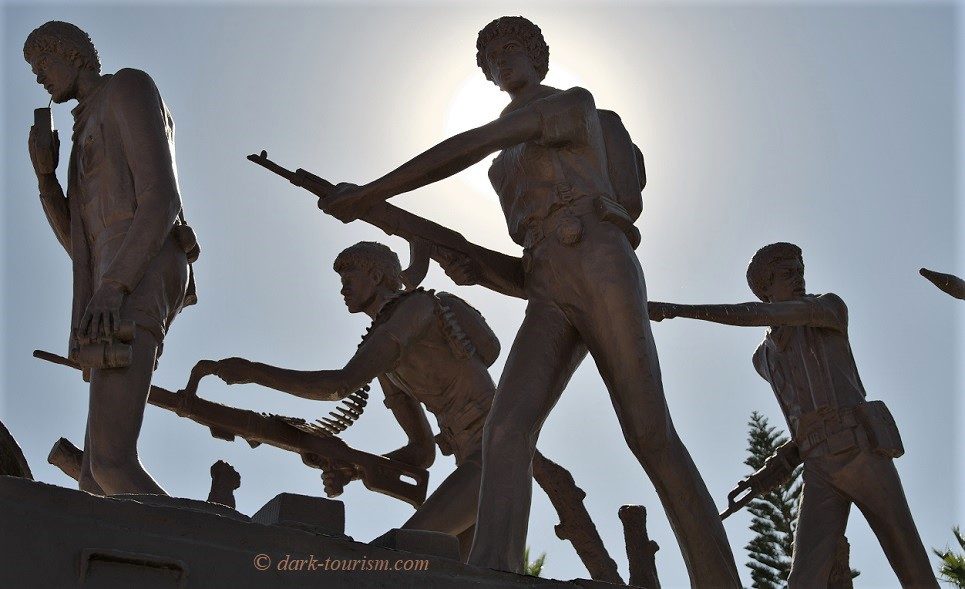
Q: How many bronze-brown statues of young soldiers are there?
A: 4